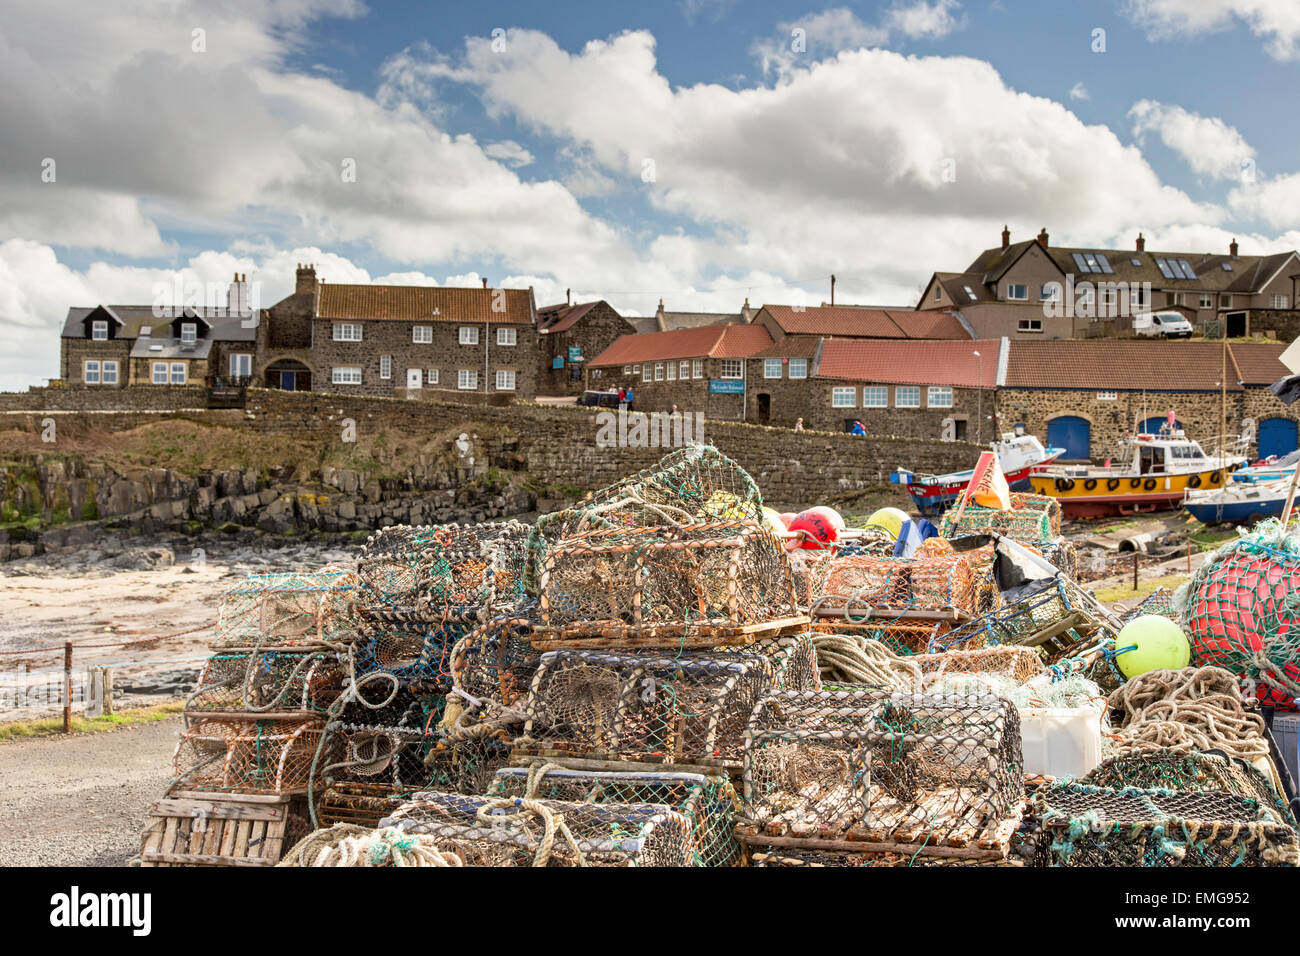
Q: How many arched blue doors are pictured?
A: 3